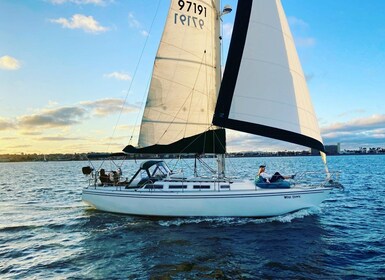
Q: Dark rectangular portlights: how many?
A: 4